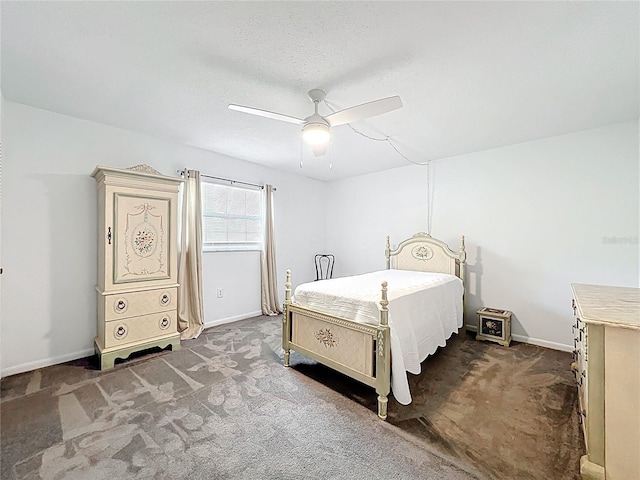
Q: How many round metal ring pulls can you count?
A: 4